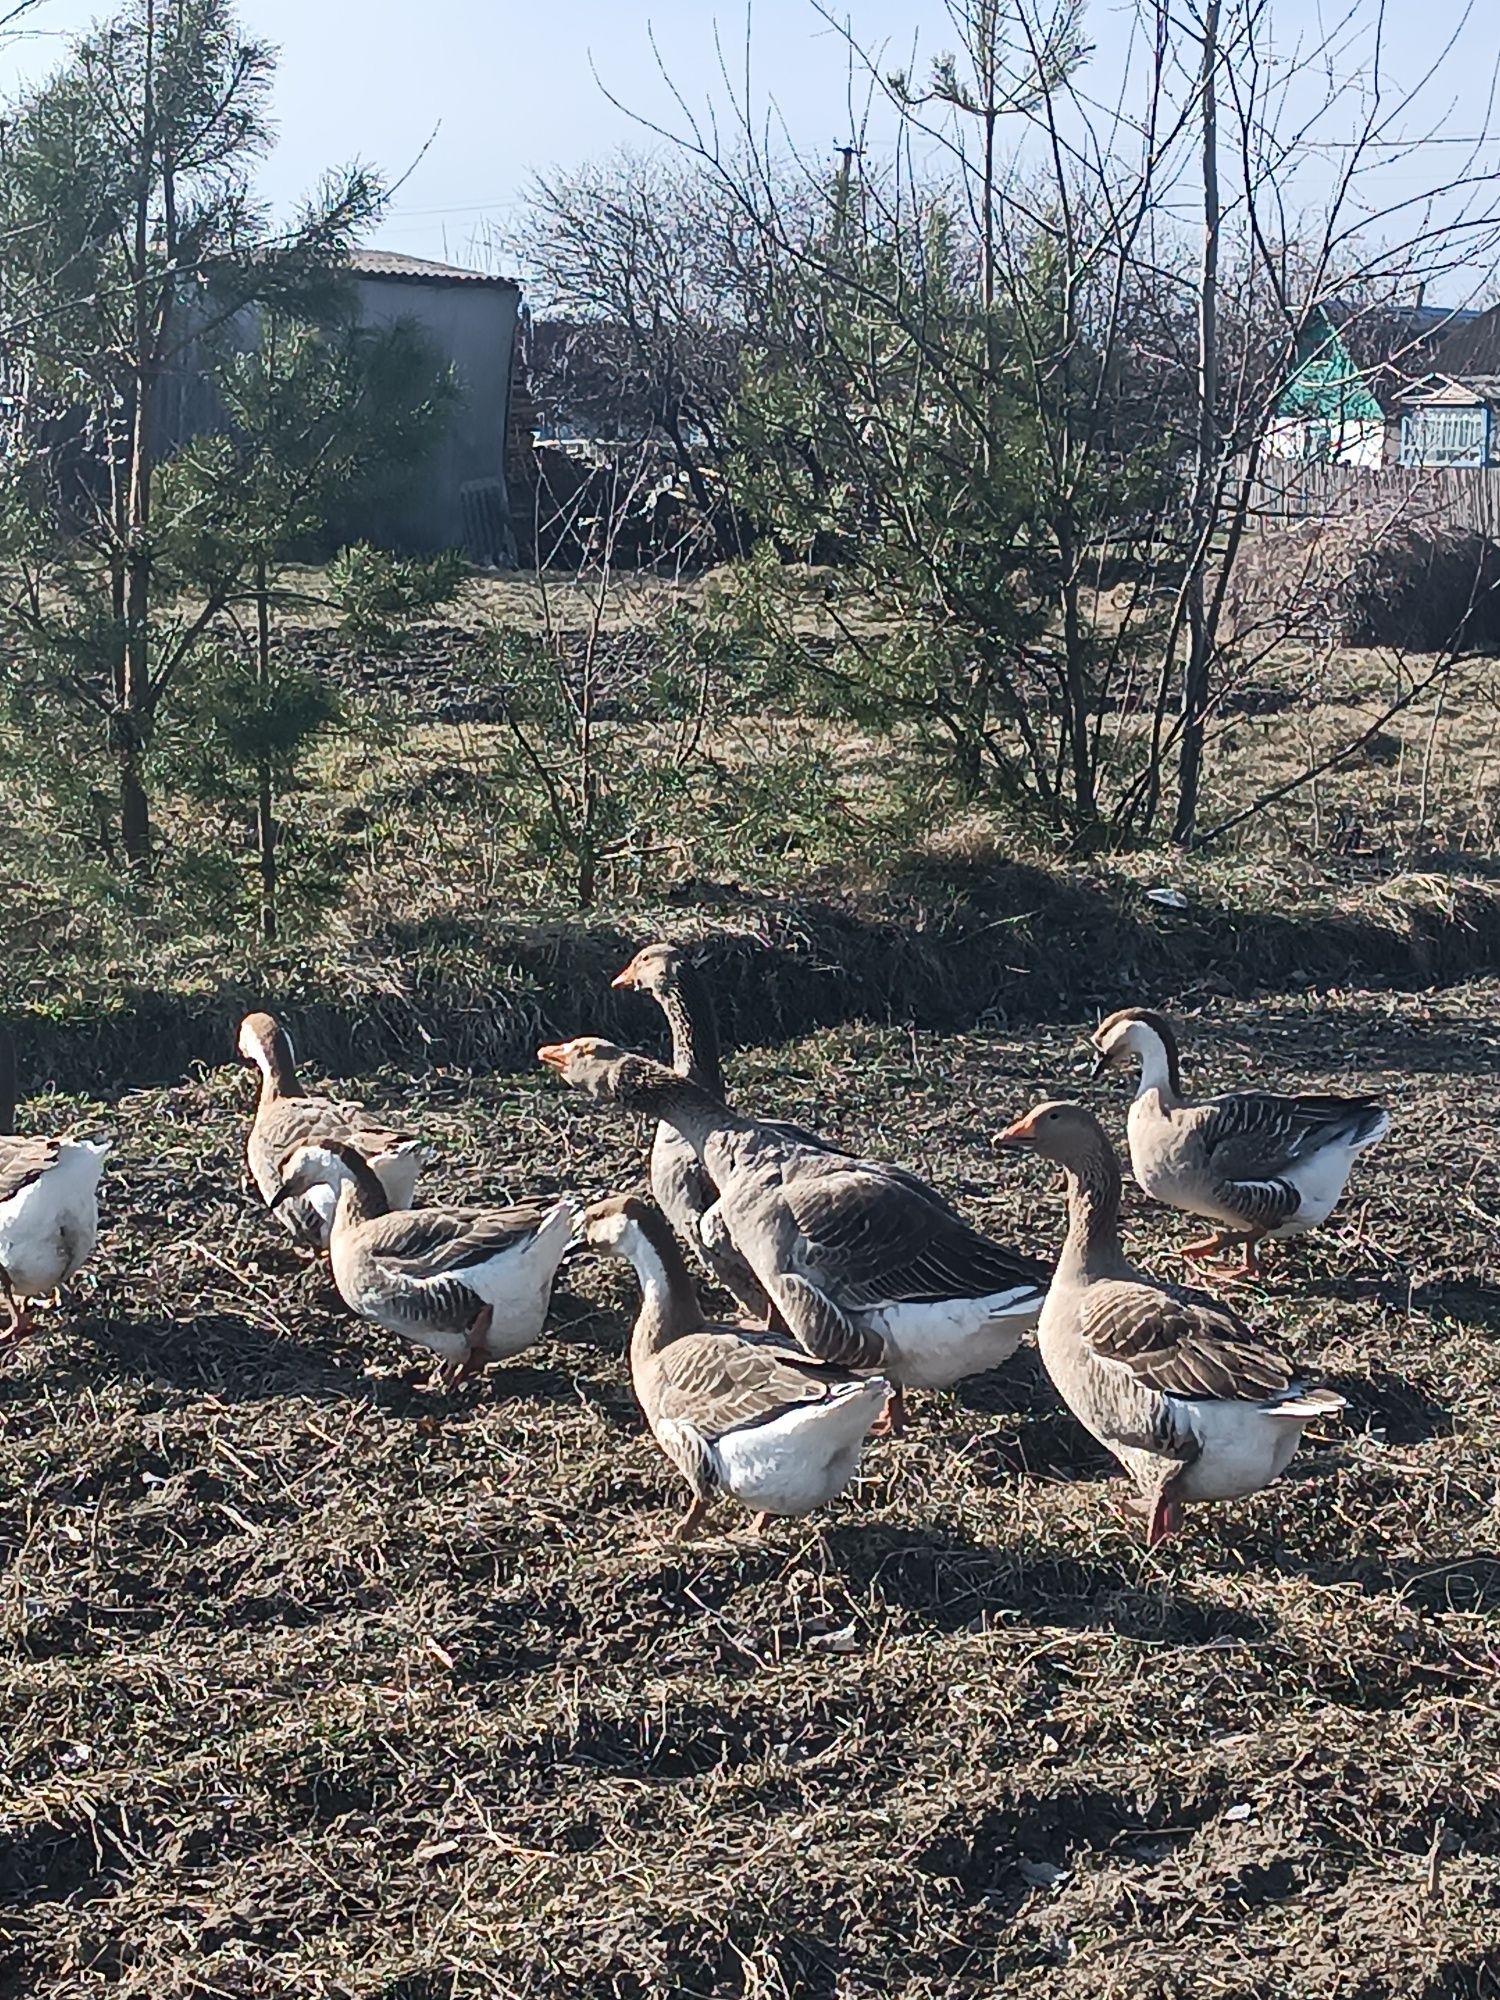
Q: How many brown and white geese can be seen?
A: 8